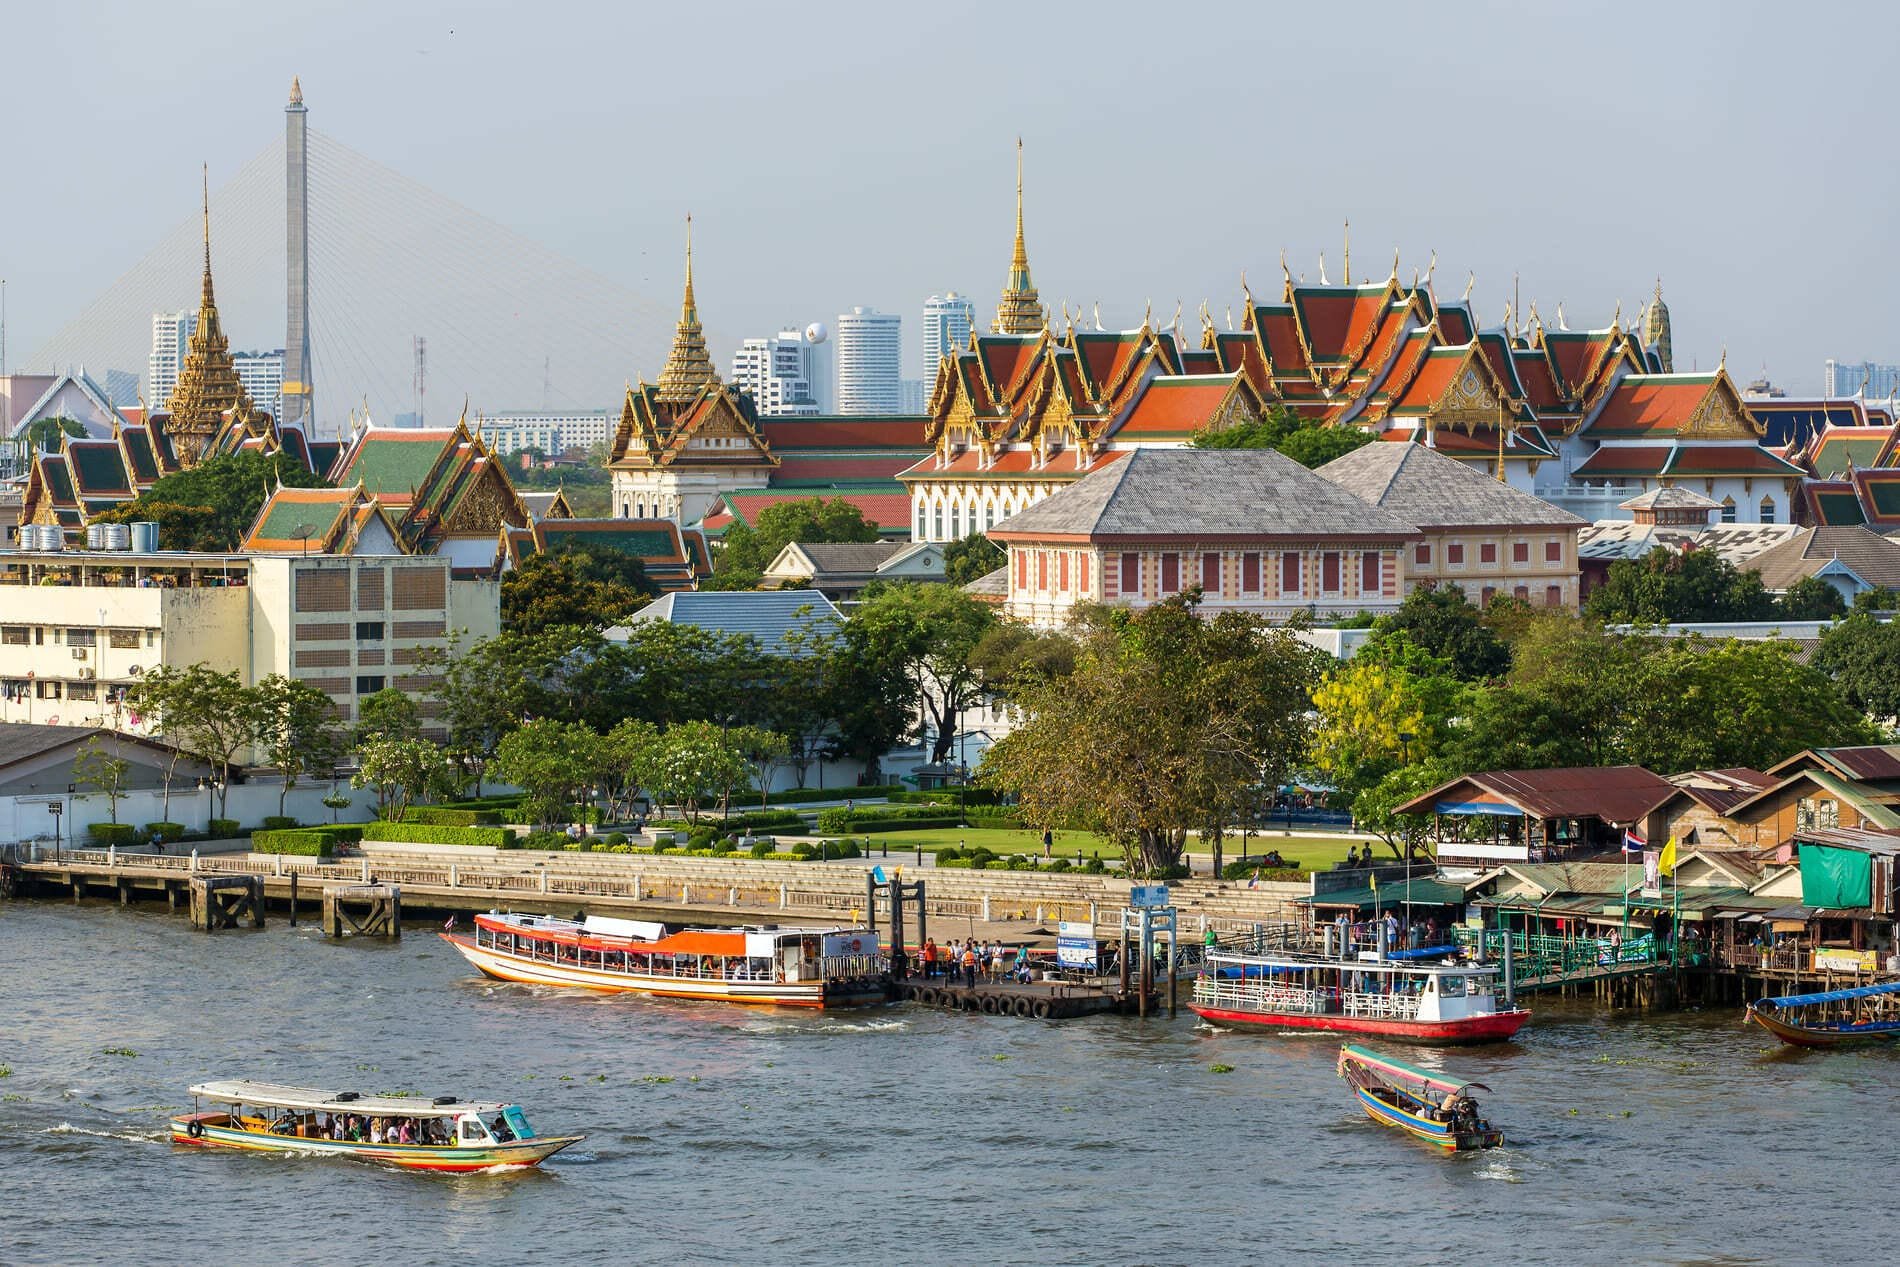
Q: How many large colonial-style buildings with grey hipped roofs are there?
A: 2